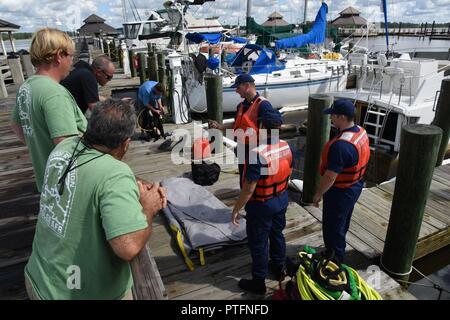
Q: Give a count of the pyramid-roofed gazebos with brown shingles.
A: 3